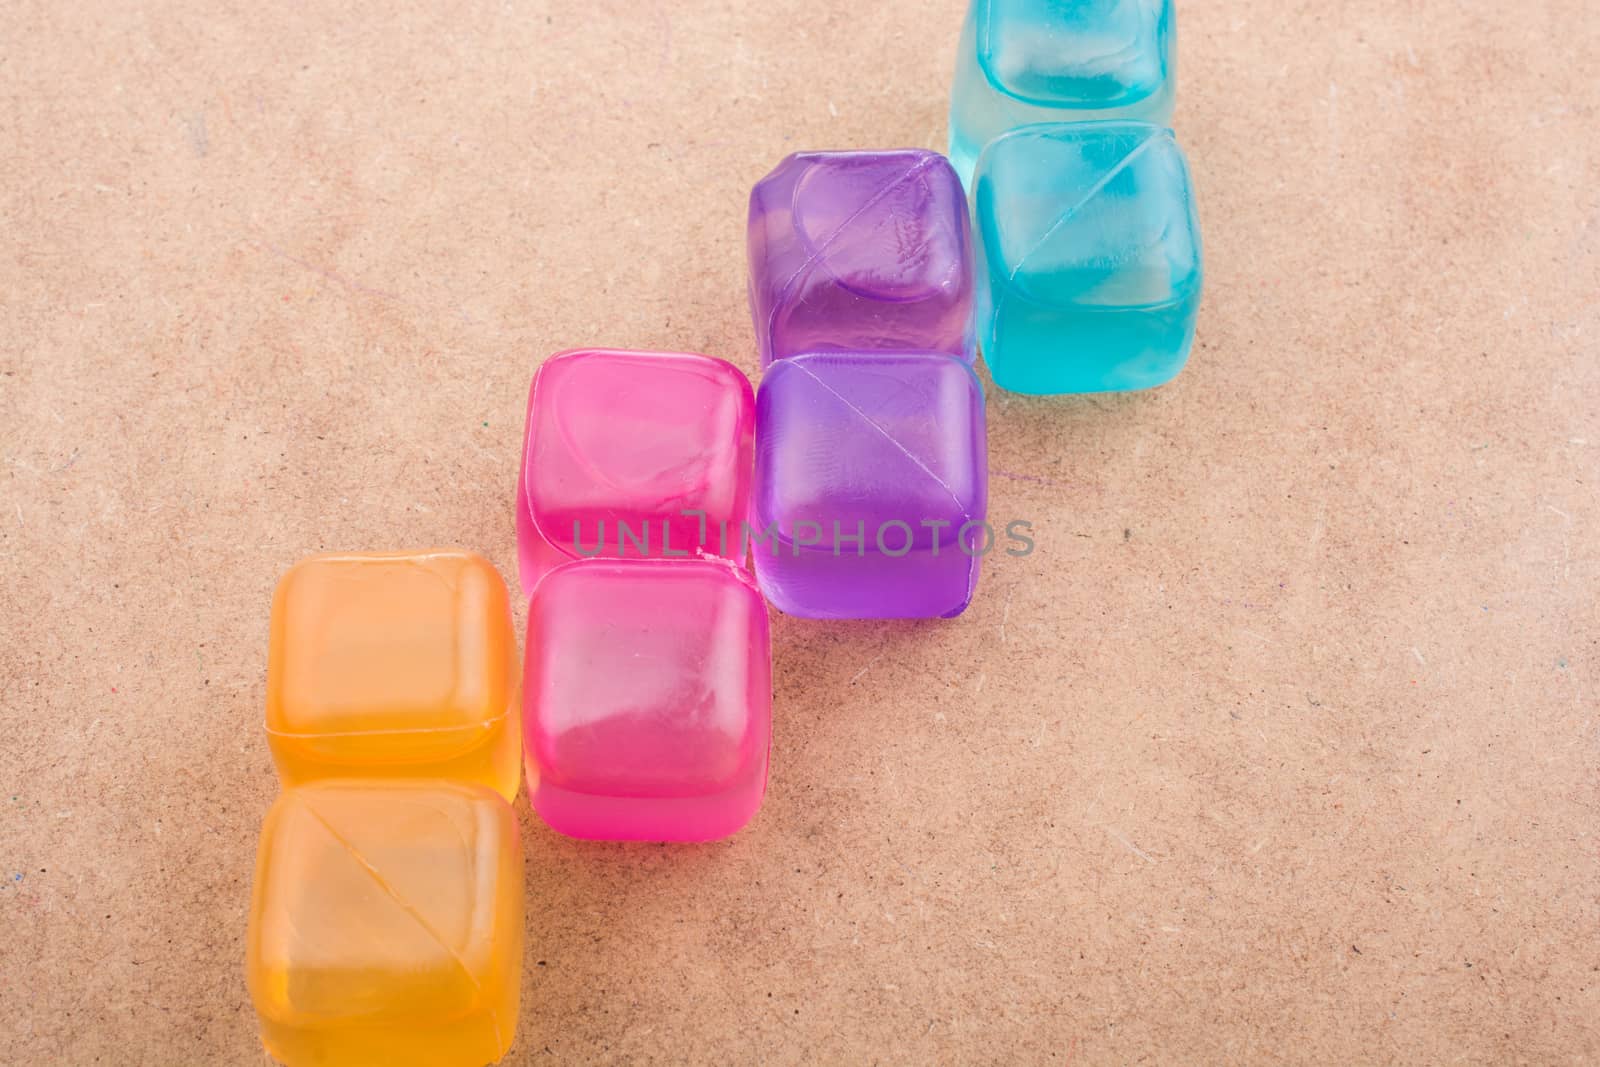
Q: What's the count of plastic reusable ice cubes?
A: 8